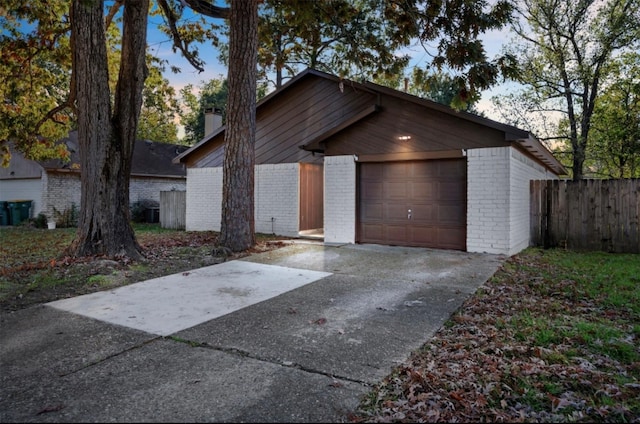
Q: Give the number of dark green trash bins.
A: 2